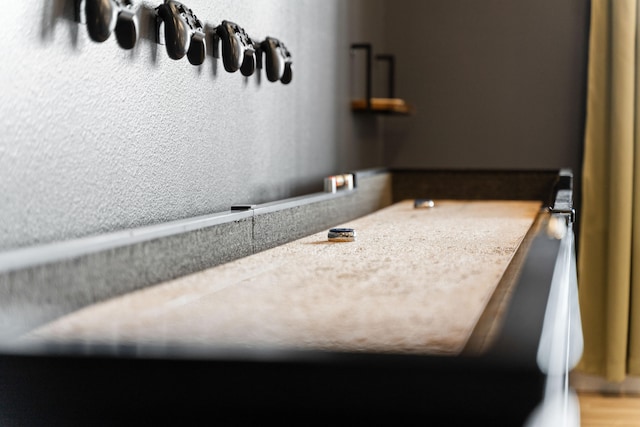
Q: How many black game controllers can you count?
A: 4